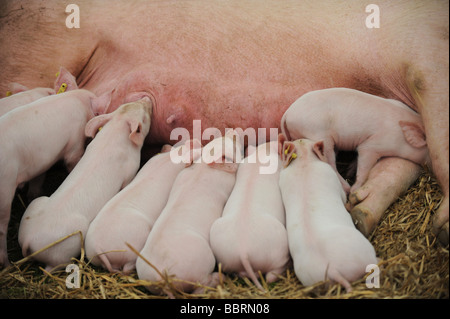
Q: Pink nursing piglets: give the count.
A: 8